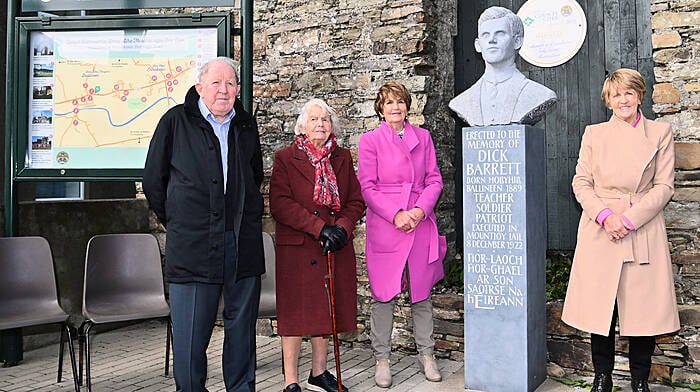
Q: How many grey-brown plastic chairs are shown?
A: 3